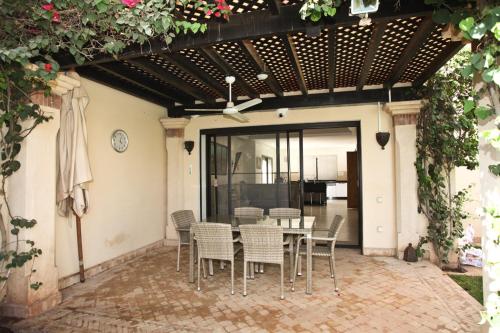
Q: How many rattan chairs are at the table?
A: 6